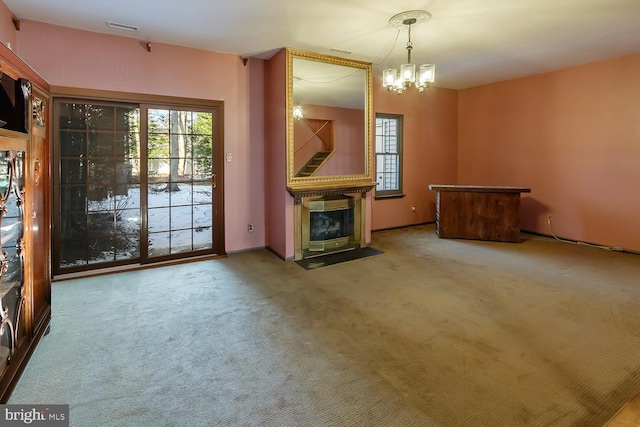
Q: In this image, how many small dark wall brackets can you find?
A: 3